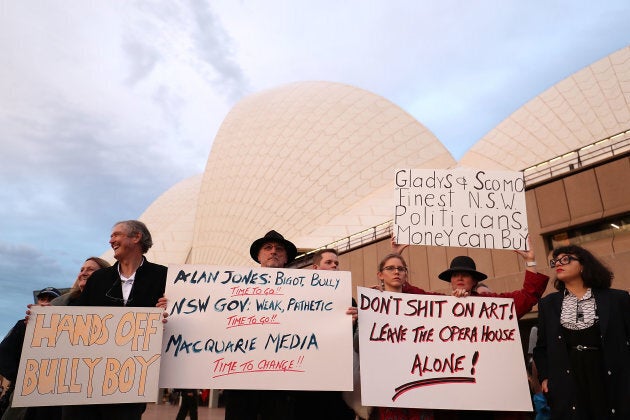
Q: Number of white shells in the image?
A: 3